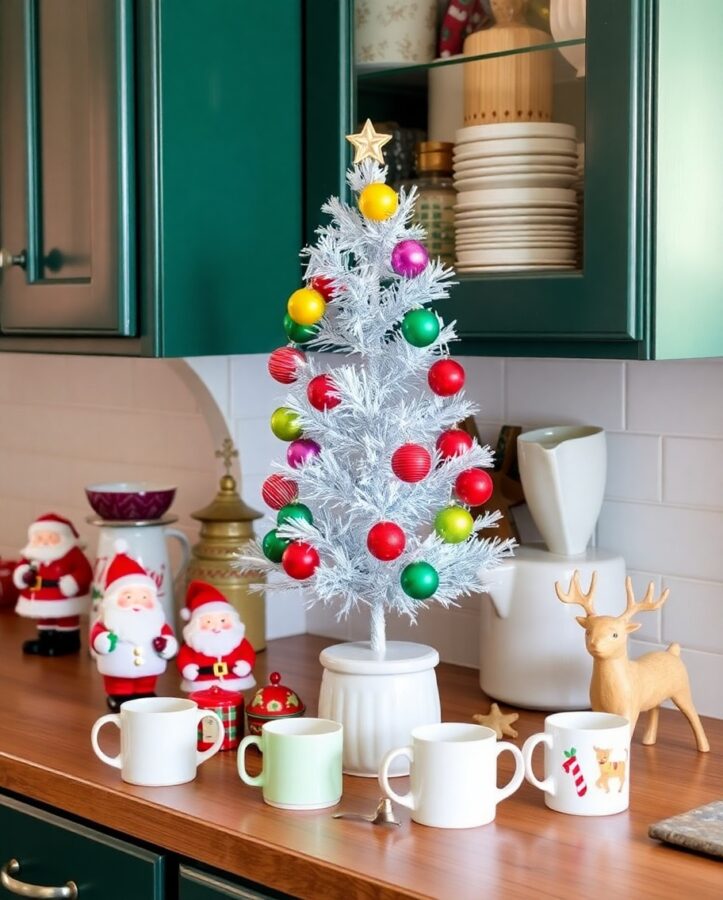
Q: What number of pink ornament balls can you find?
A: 2